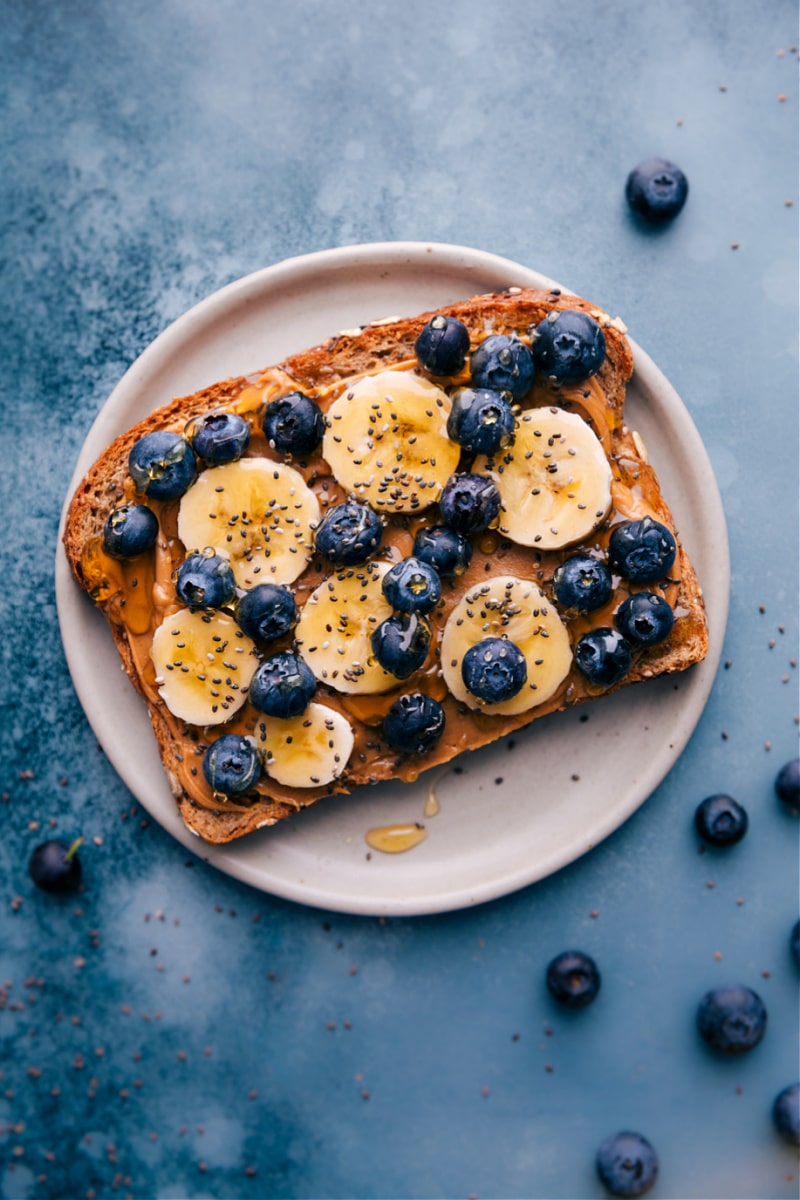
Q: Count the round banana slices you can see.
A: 7